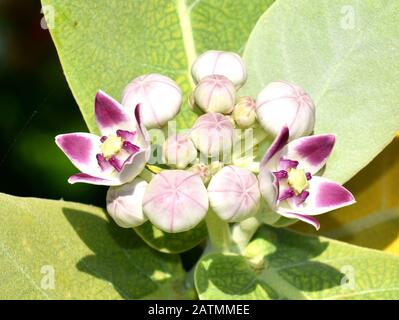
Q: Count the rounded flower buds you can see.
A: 10